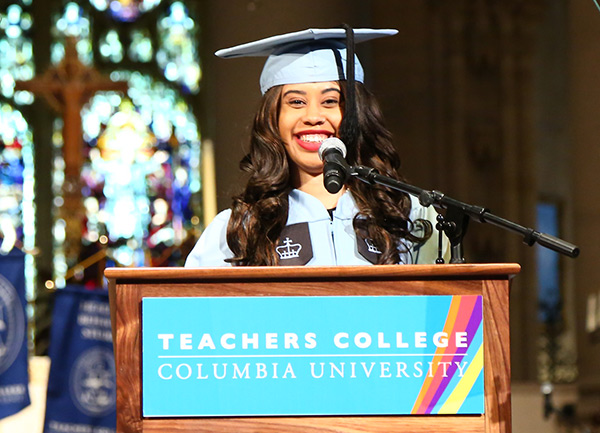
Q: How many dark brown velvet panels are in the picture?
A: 2